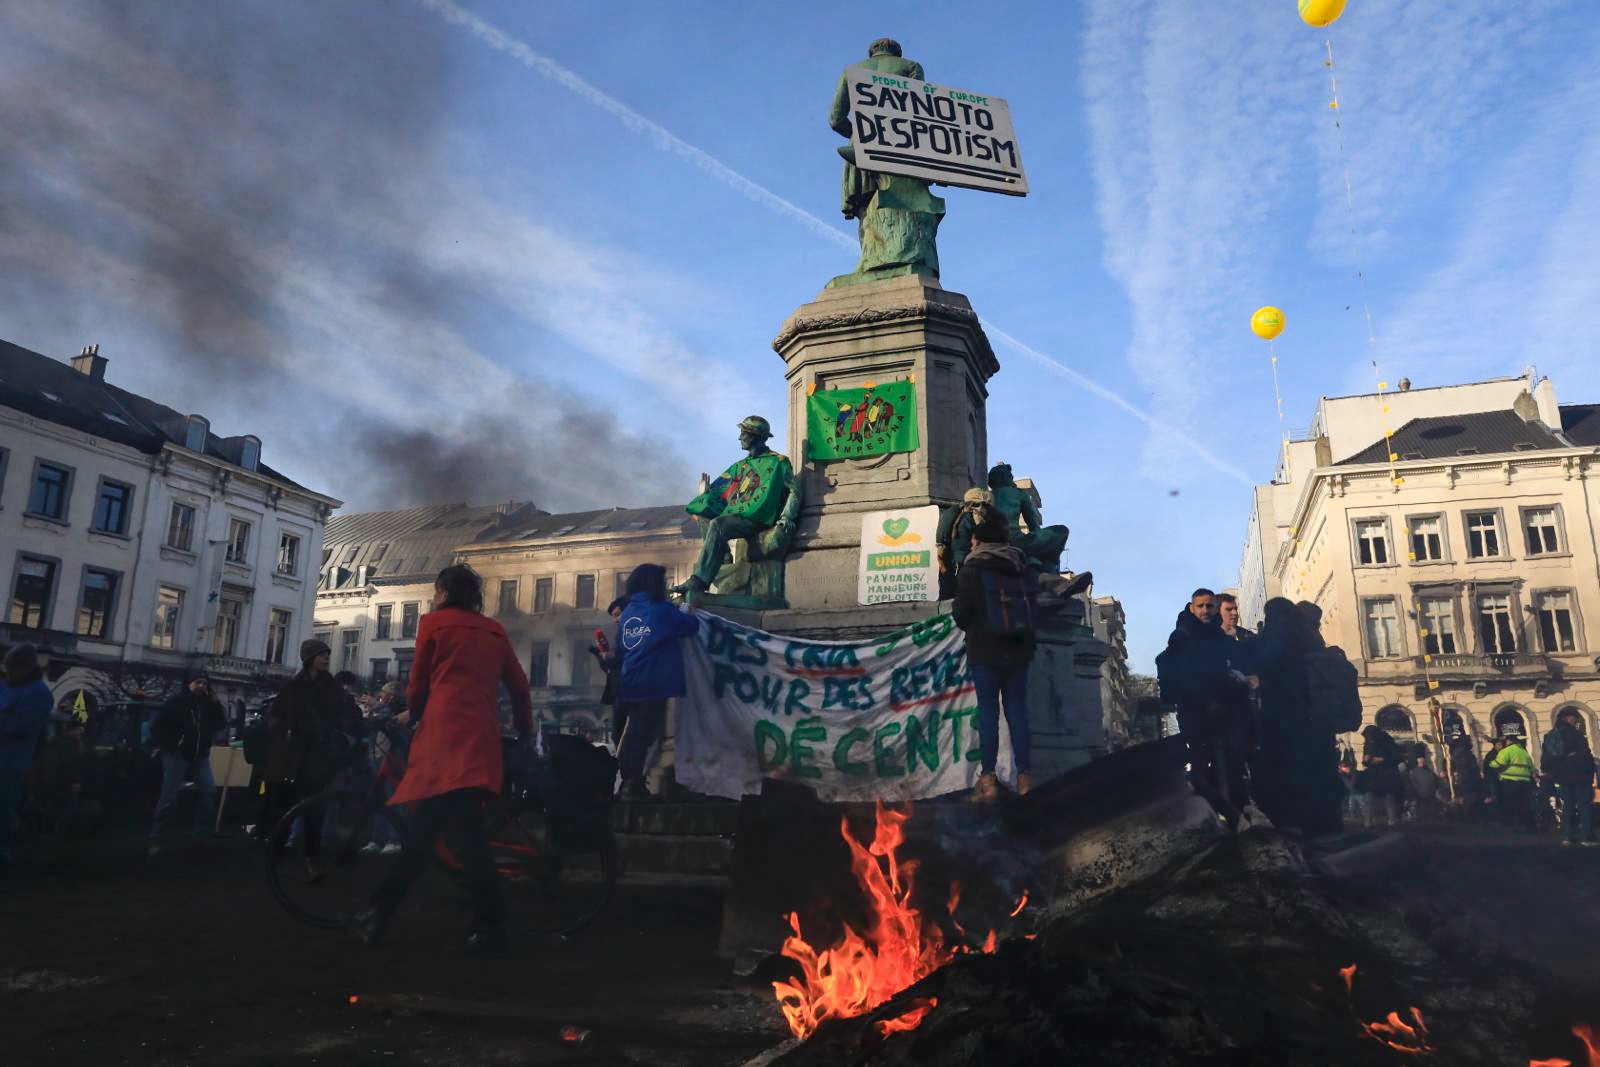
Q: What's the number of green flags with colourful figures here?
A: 2